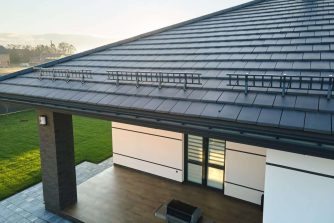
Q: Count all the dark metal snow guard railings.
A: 3